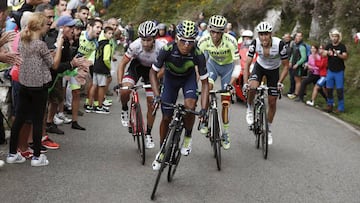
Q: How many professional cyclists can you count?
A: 4